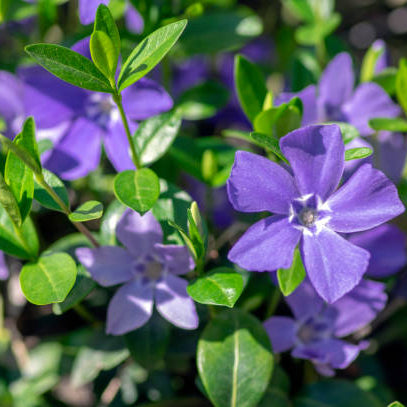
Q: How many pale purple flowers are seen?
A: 1